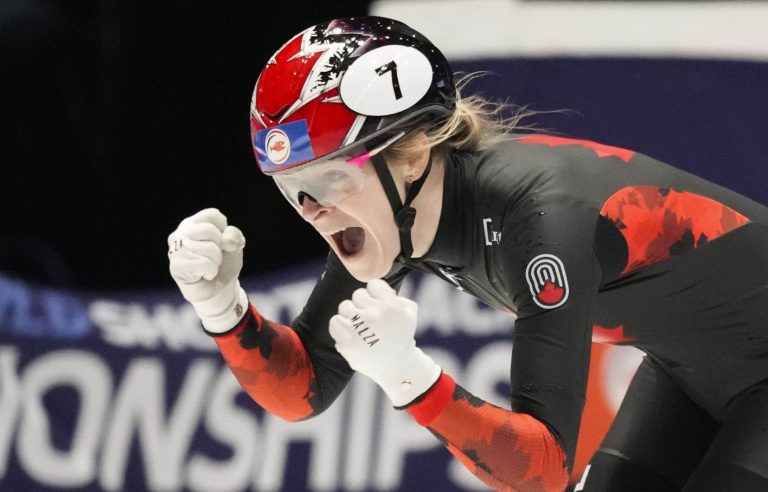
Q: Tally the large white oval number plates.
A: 1